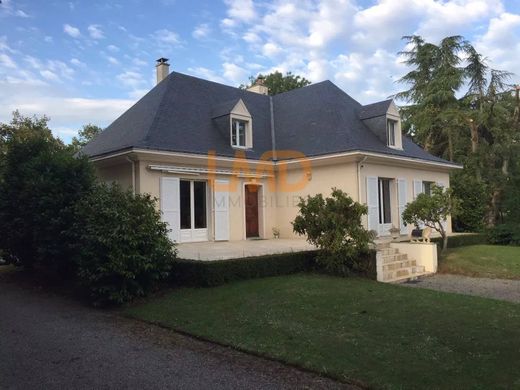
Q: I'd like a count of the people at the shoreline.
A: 0